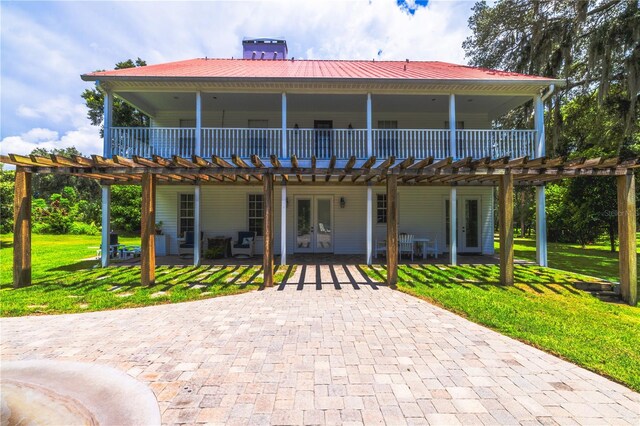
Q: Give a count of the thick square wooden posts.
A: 6